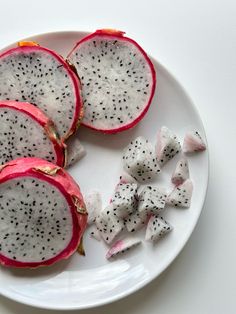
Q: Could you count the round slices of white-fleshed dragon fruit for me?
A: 4